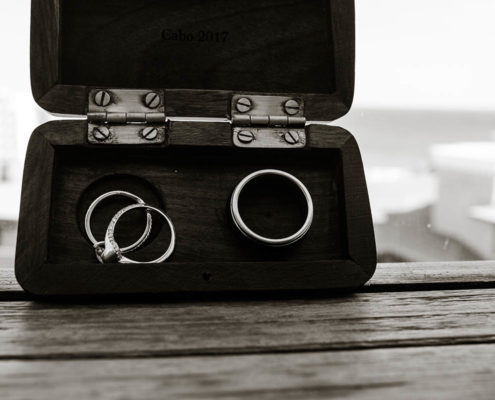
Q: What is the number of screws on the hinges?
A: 8